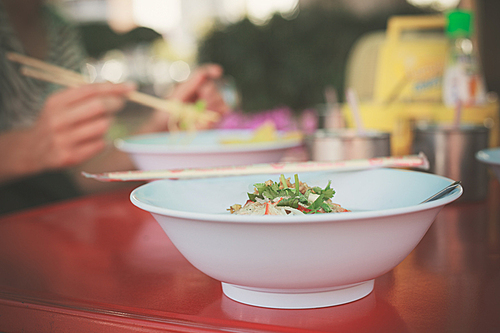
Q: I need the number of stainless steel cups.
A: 2